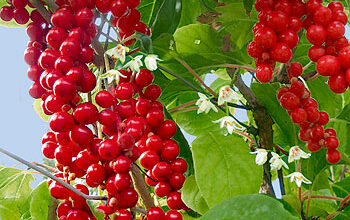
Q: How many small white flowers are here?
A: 11